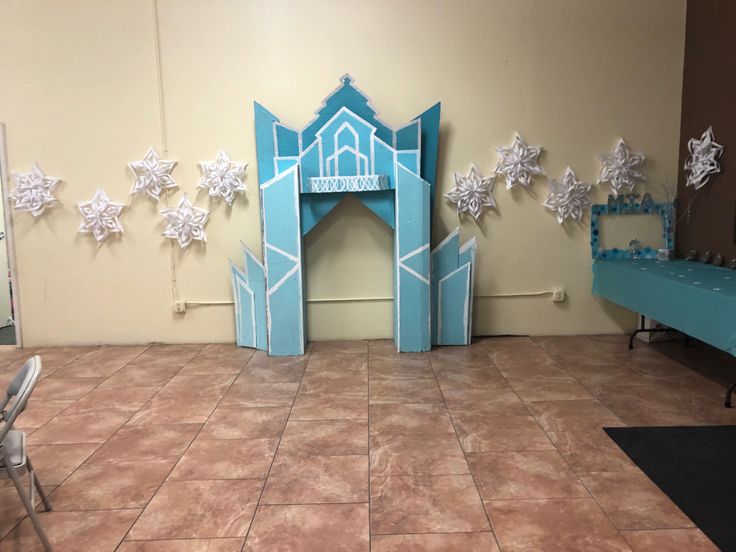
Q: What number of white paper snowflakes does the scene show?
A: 10